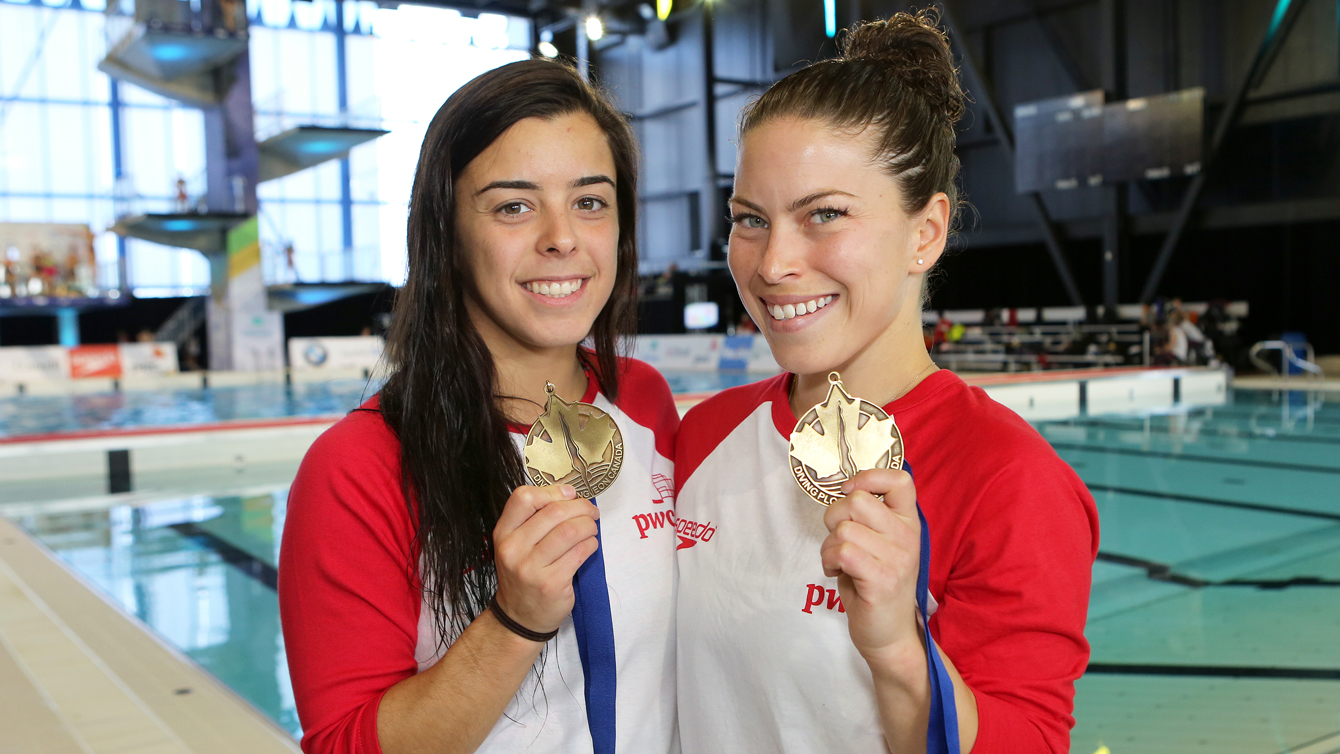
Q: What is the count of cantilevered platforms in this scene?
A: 4